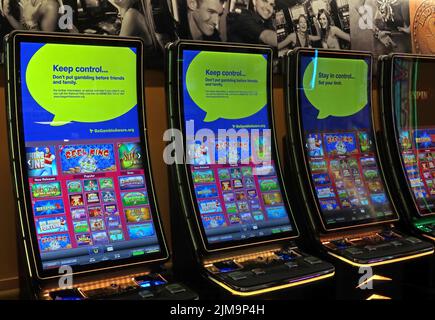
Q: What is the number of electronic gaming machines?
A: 4